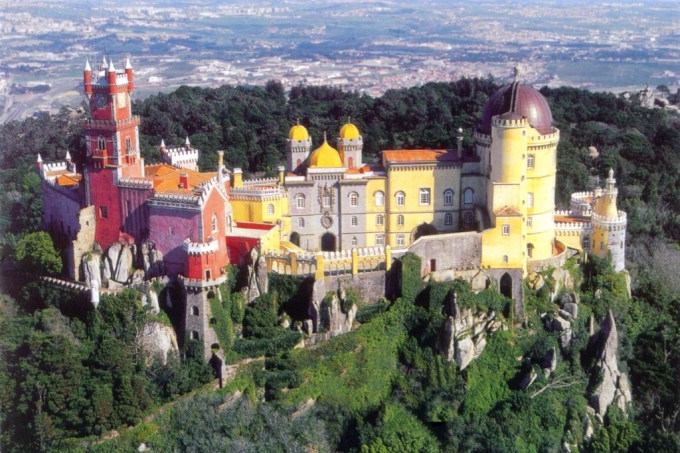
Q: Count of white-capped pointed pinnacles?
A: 8